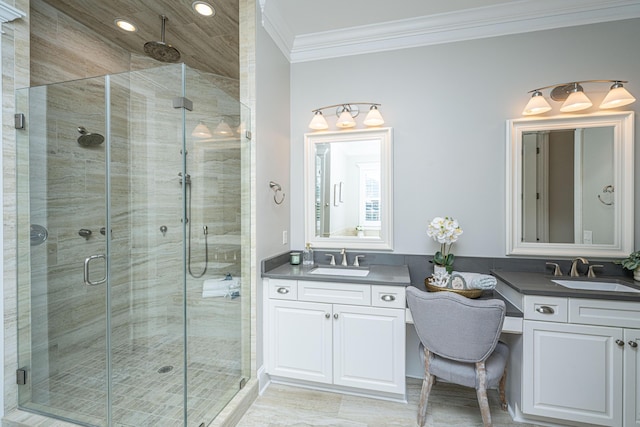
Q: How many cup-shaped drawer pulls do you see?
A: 3